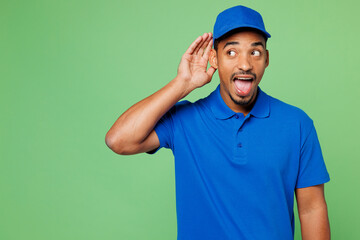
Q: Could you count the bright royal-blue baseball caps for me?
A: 1